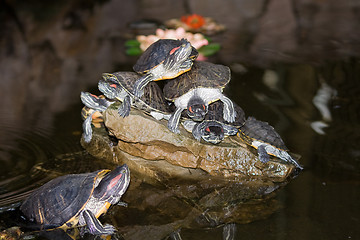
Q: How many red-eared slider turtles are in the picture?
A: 7